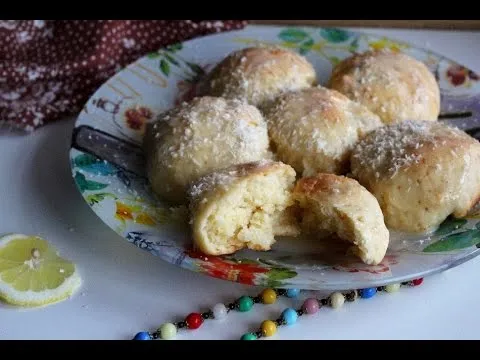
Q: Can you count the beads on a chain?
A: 15